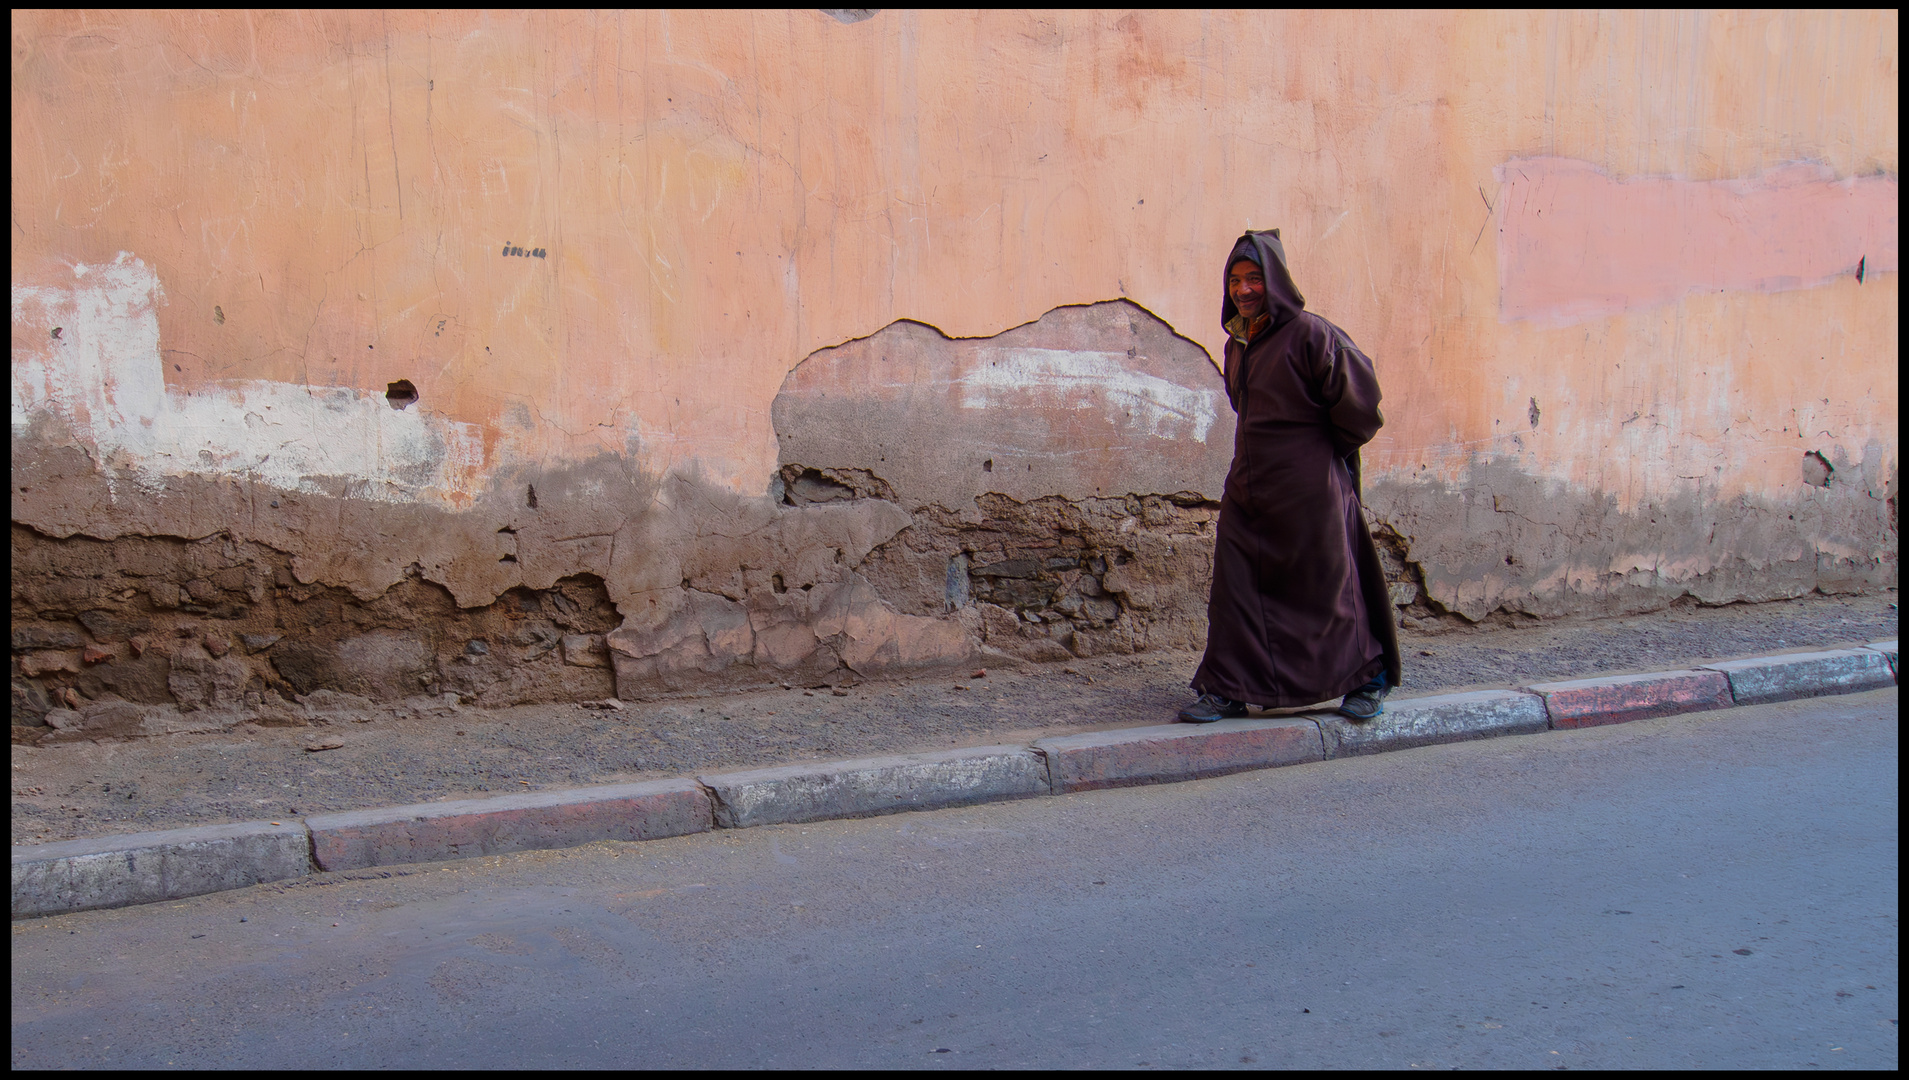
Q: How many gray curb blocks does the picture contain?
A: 4